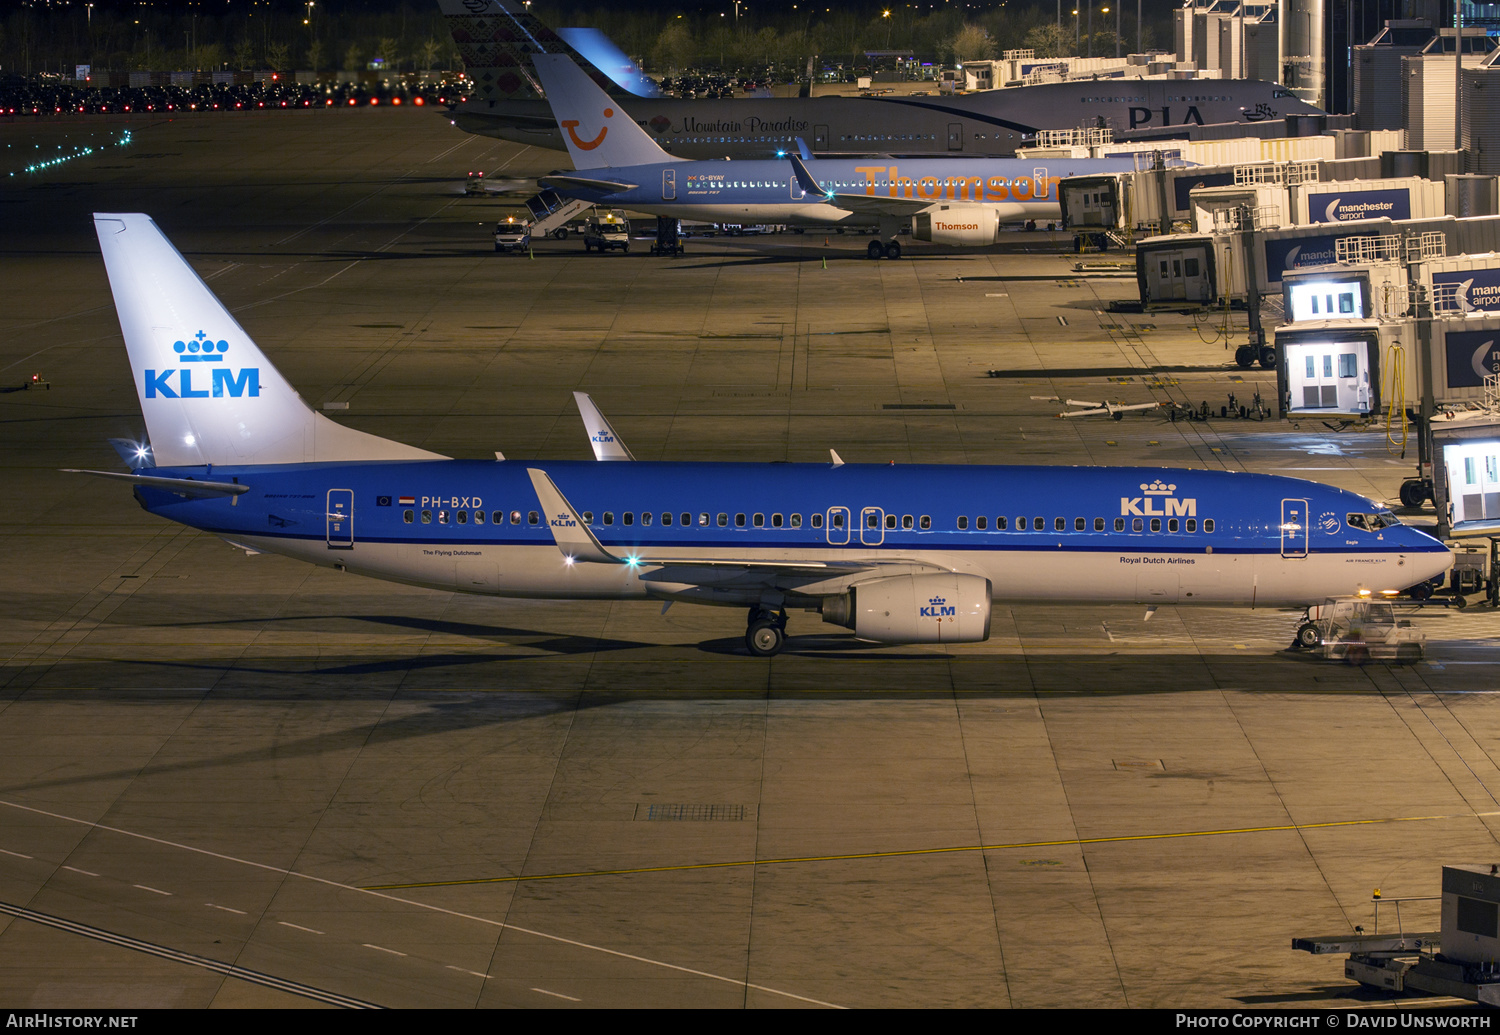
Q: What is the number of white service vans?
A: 2